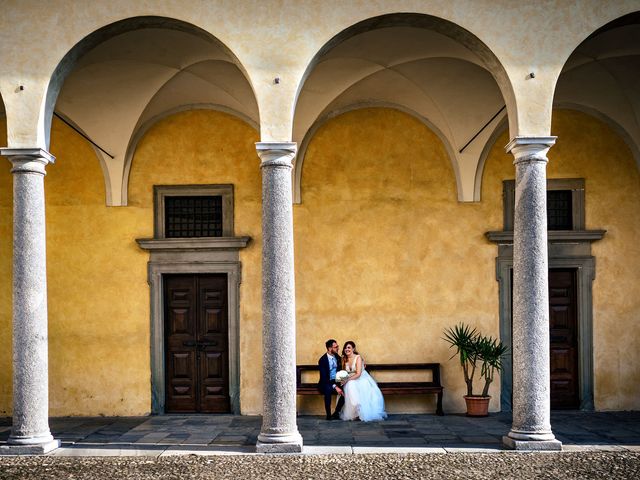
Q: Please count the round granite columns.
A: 3